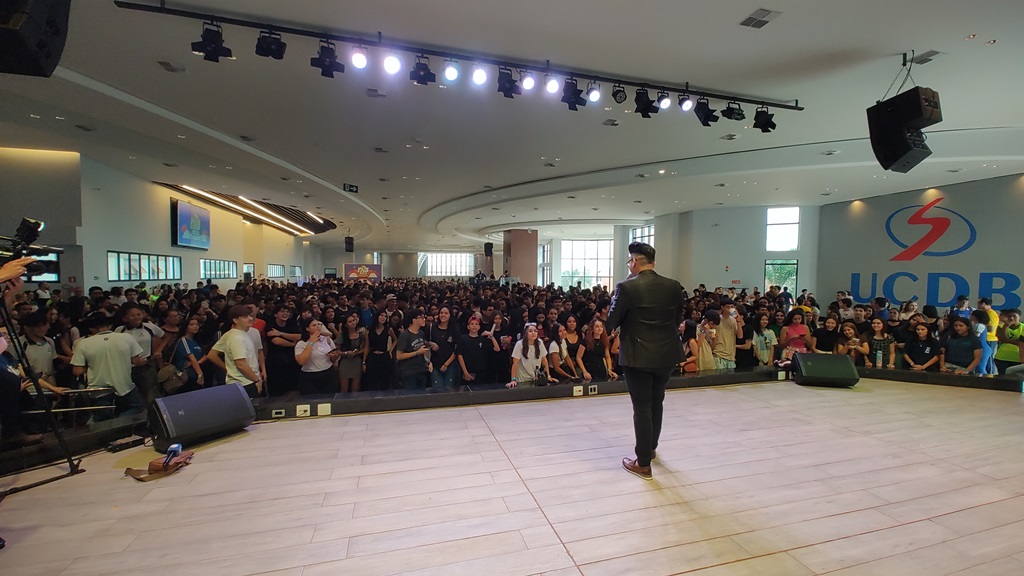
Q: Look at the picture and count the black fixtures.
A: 11